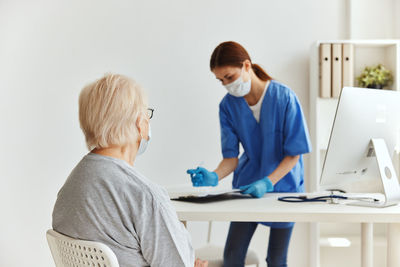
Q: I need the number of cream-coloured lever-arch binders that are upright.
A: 3